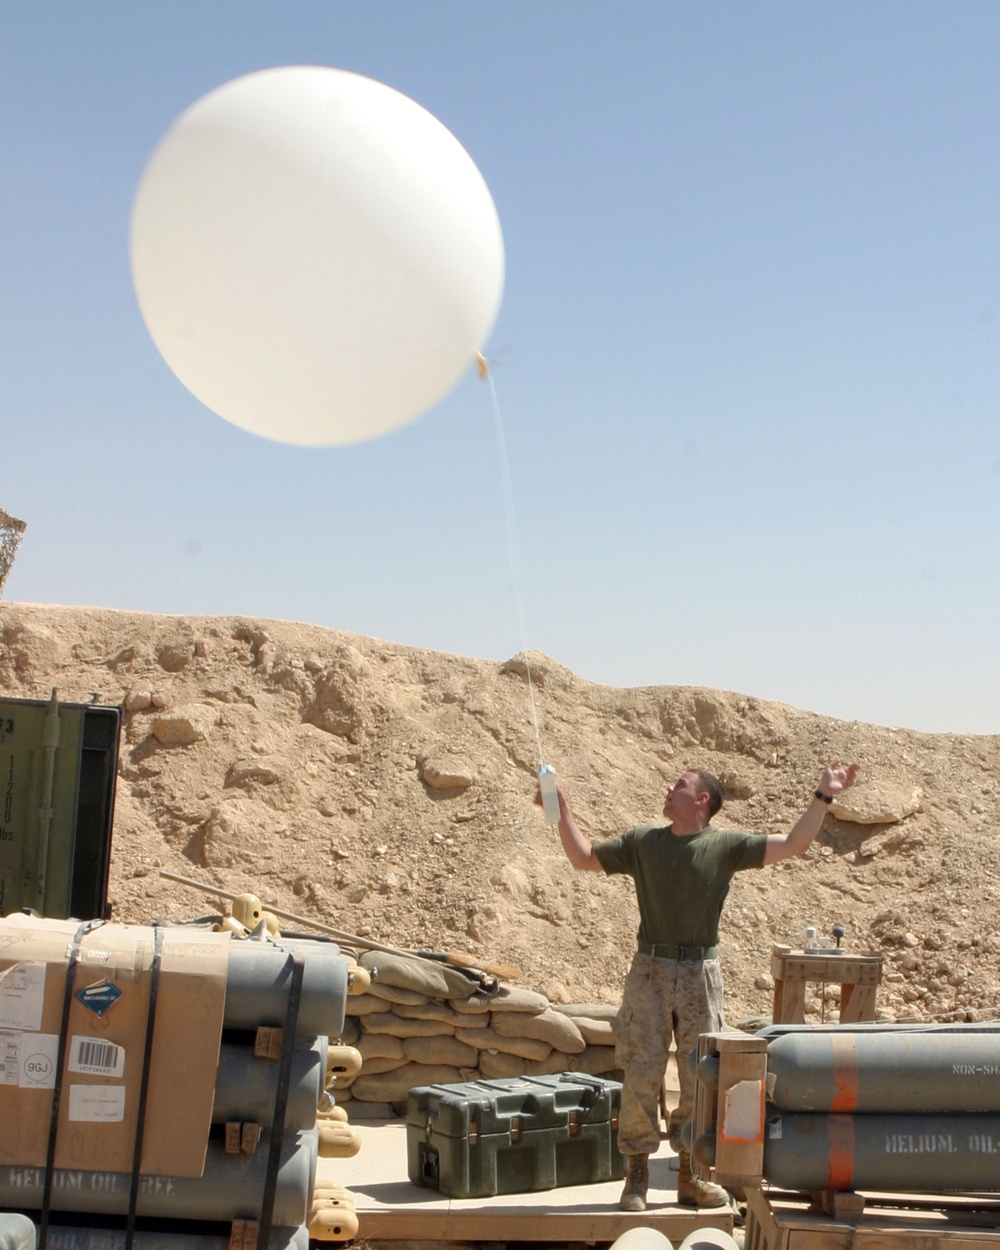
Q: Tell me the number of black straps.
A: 3